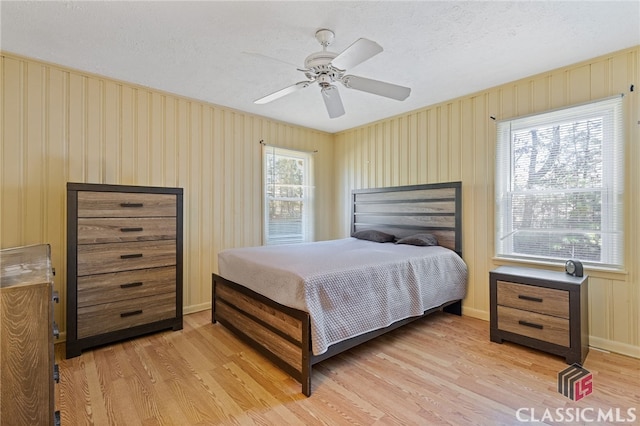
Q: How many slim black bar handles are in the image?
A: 7